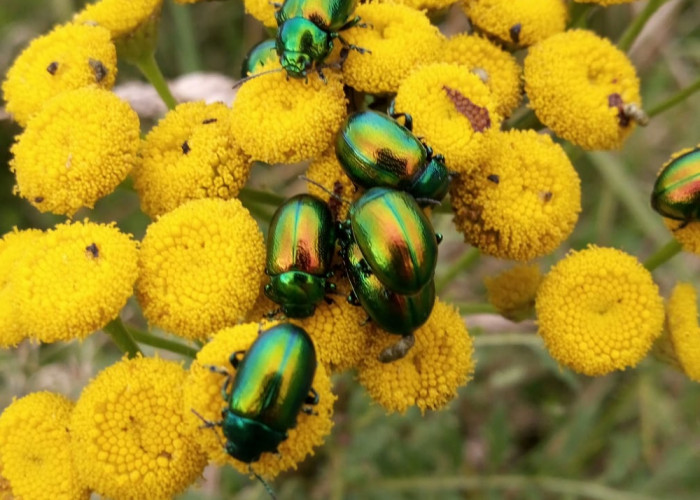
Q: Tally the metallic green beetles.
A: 8